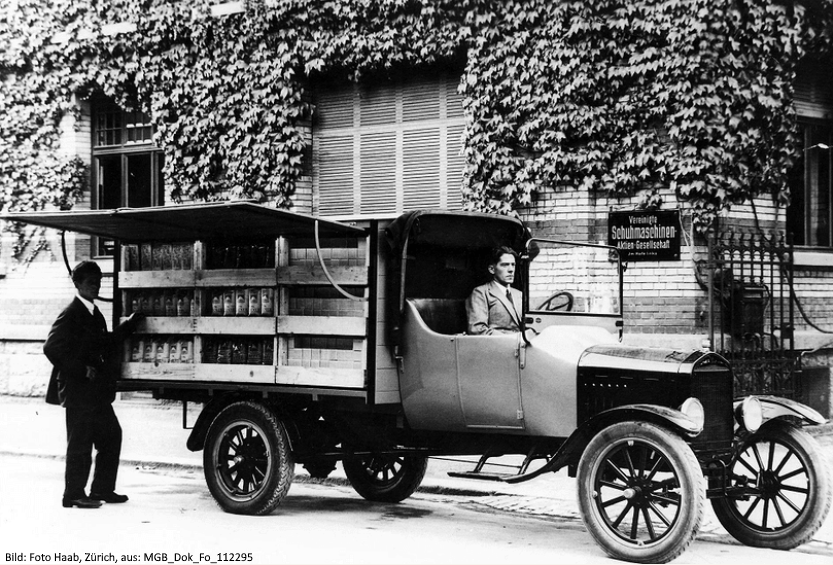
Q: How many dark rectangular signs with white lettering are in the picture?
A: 1